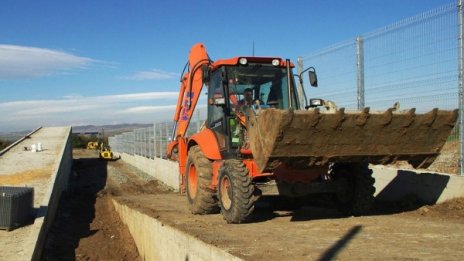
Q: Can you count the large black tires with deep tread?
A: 3